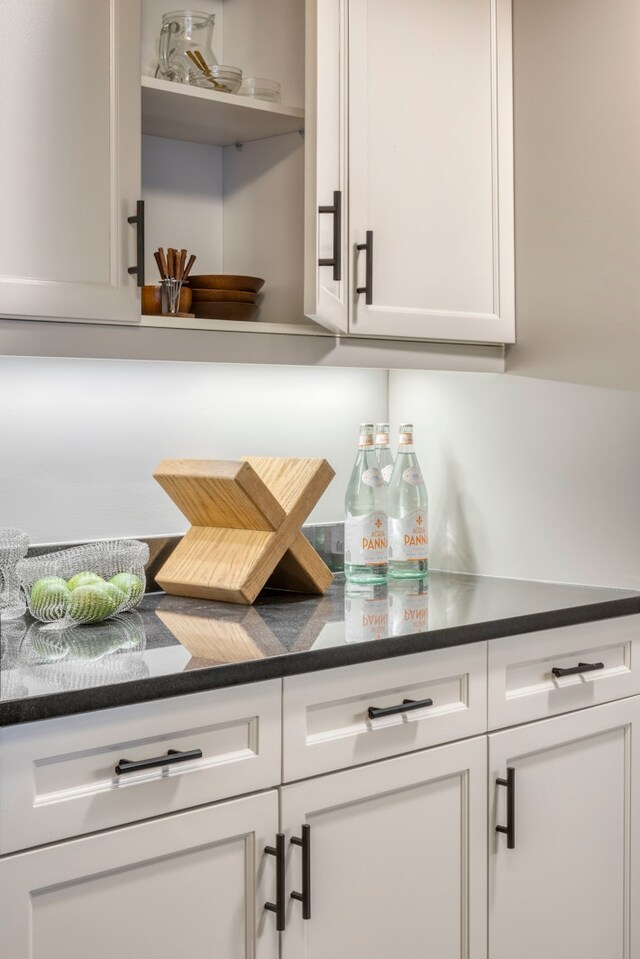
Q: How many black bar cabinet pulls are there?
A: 9